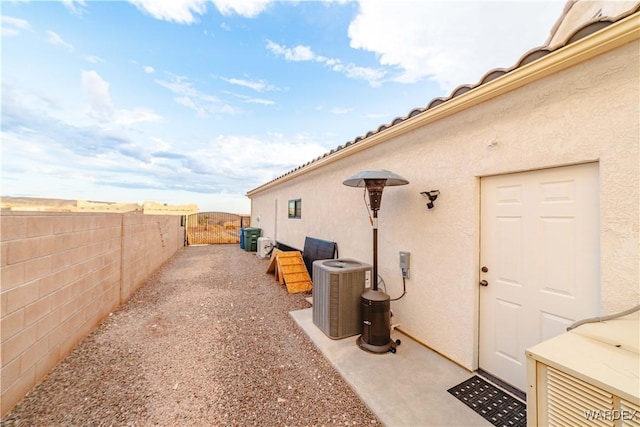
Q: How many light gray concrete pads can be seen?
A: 1